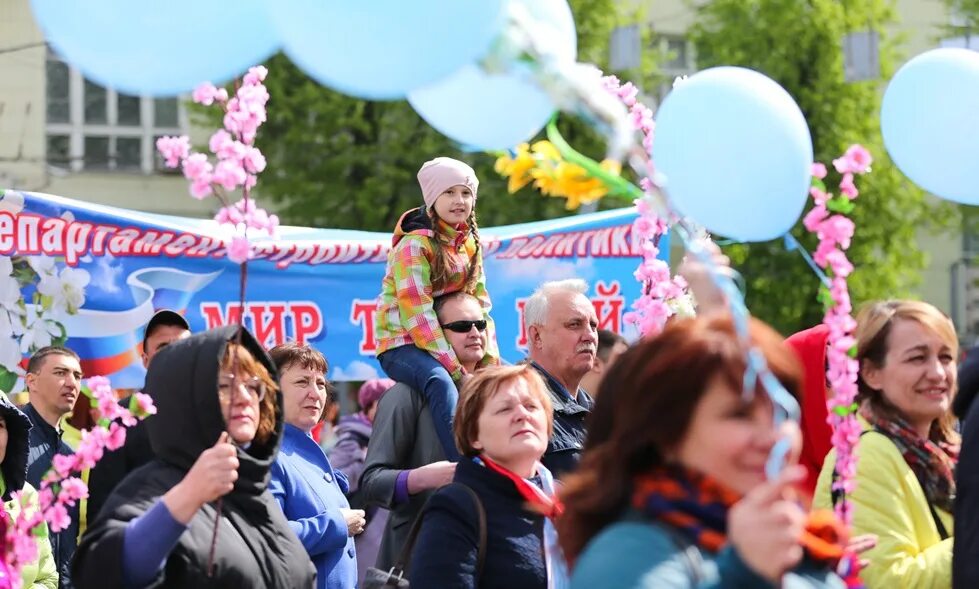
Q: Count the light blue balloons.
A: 5